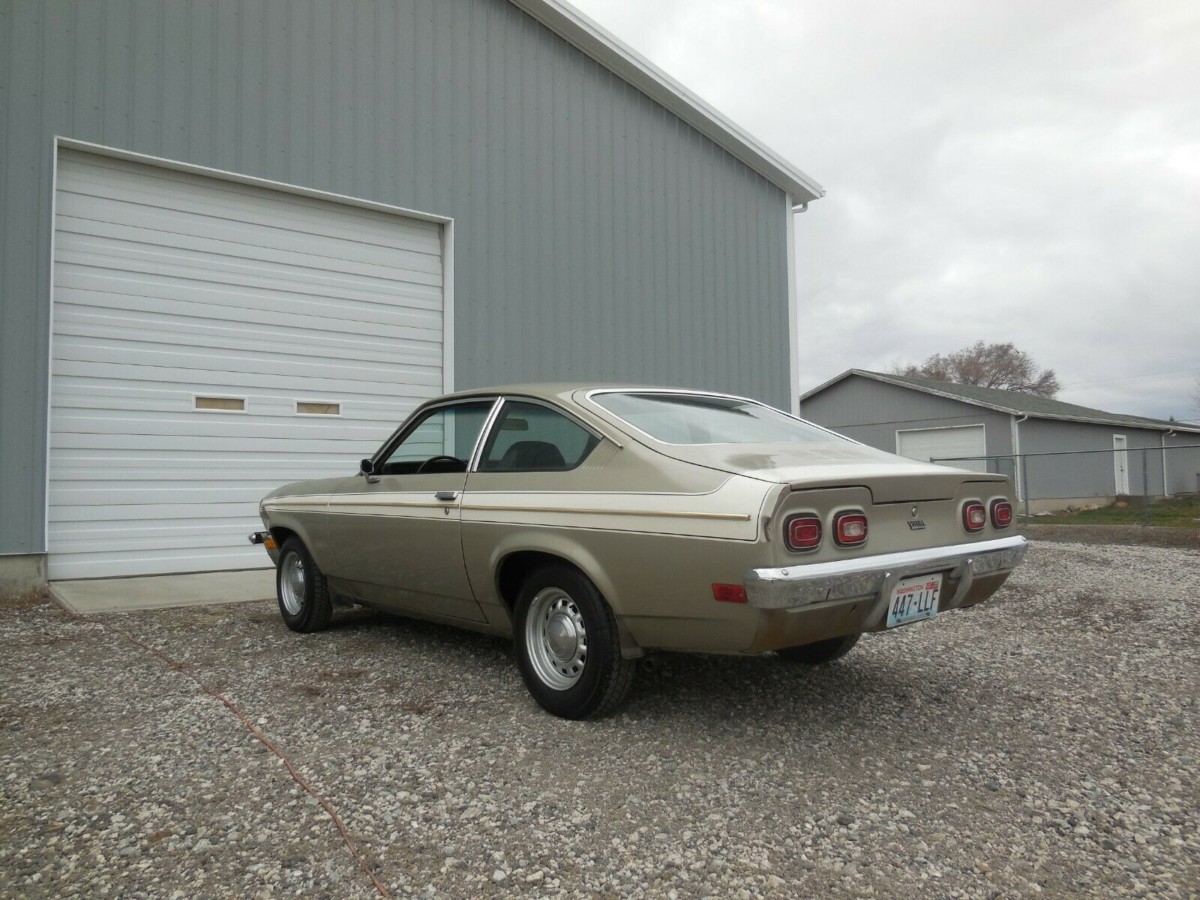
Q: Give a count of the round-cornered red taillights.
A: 4